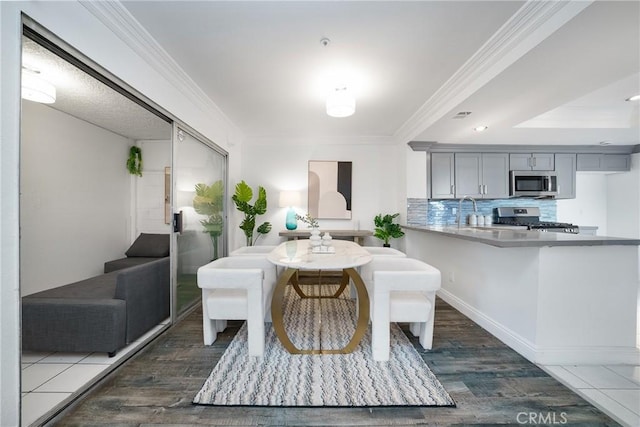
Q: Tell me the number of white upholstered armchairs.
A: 4